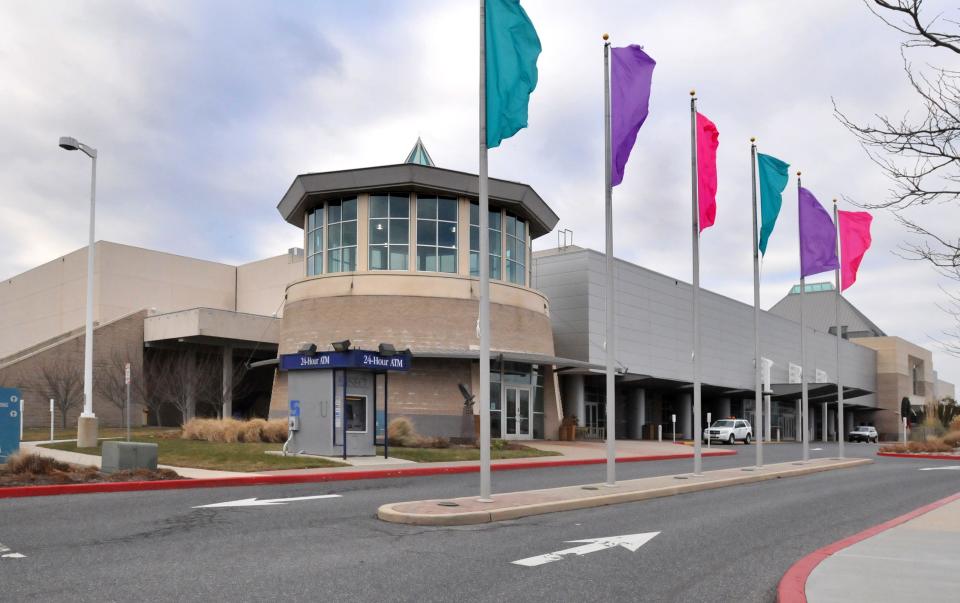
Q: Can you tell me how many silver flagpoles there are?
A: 6